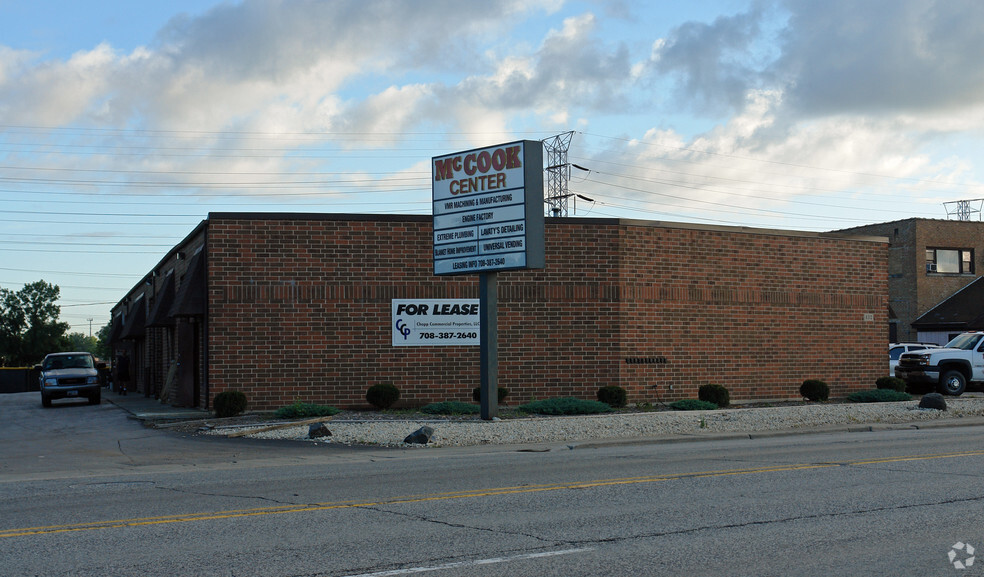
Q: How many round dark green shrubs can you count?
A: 7